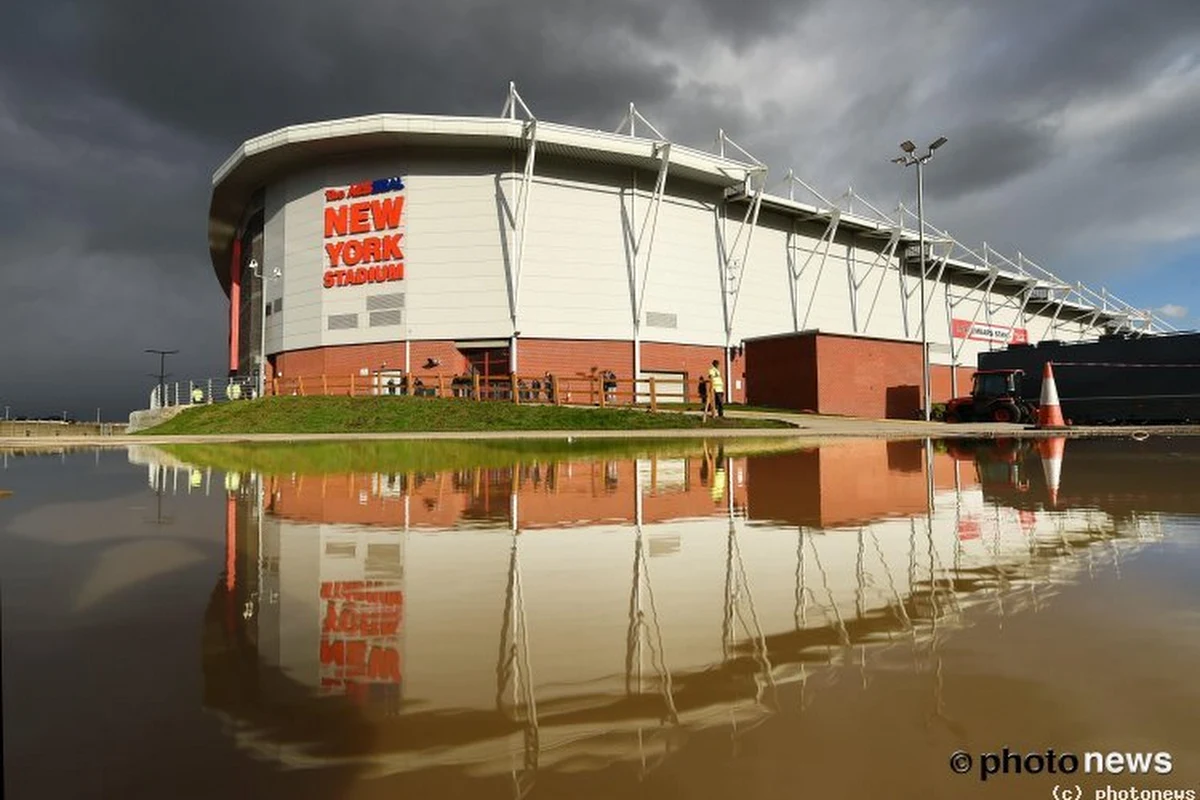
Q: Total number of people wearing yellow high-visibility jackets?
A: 3